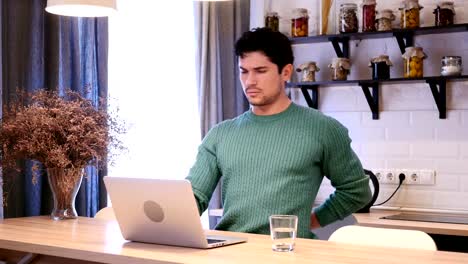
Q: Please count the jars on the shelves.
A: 12